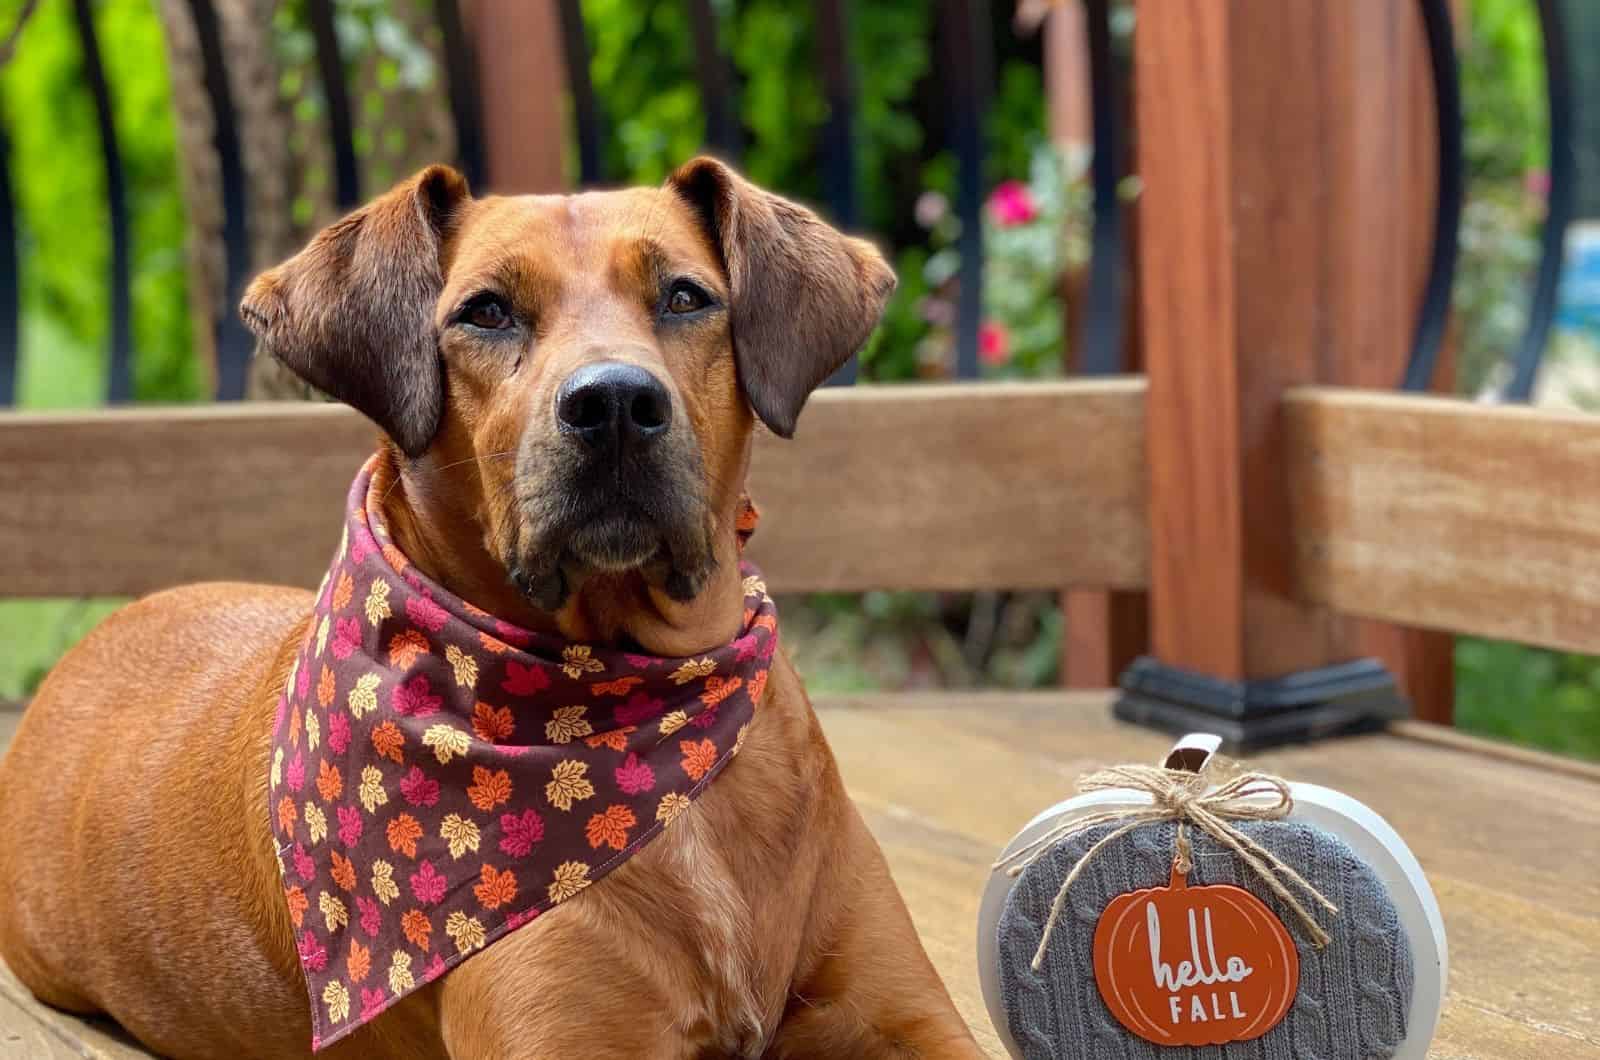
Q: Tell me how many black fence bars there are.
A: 12